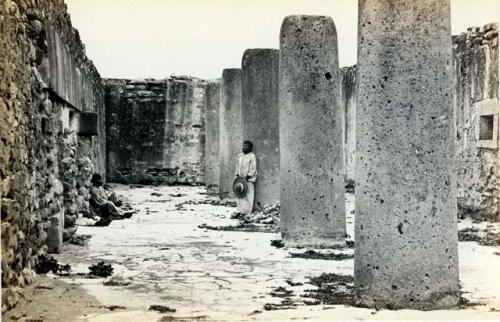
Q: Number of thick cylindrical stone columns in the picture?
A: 5